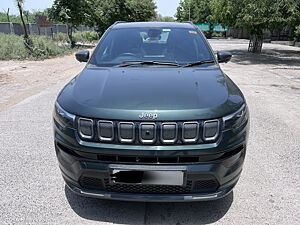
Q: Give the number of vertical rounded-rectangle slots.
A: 7